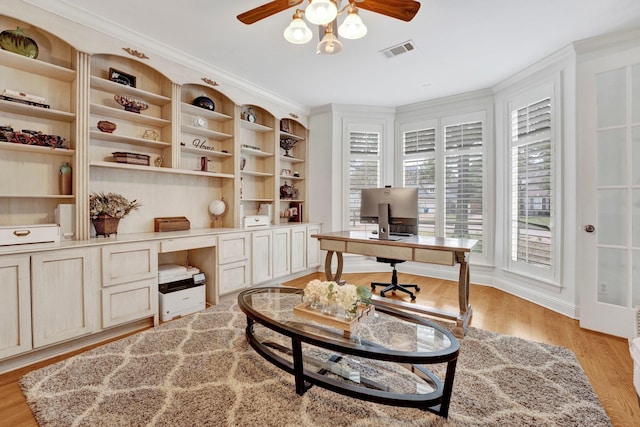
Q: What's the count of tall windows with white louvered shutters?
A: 4